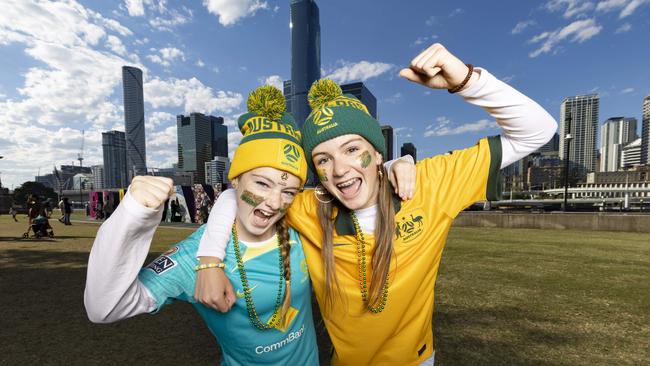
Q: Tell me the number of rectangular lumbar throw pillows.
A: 0